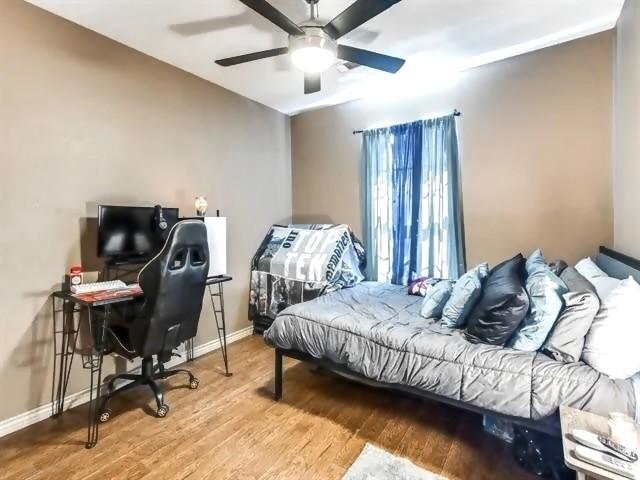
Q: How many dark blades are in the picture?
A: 5